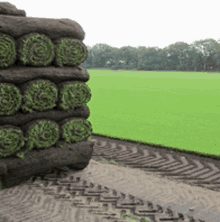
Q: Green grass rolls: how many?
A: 9